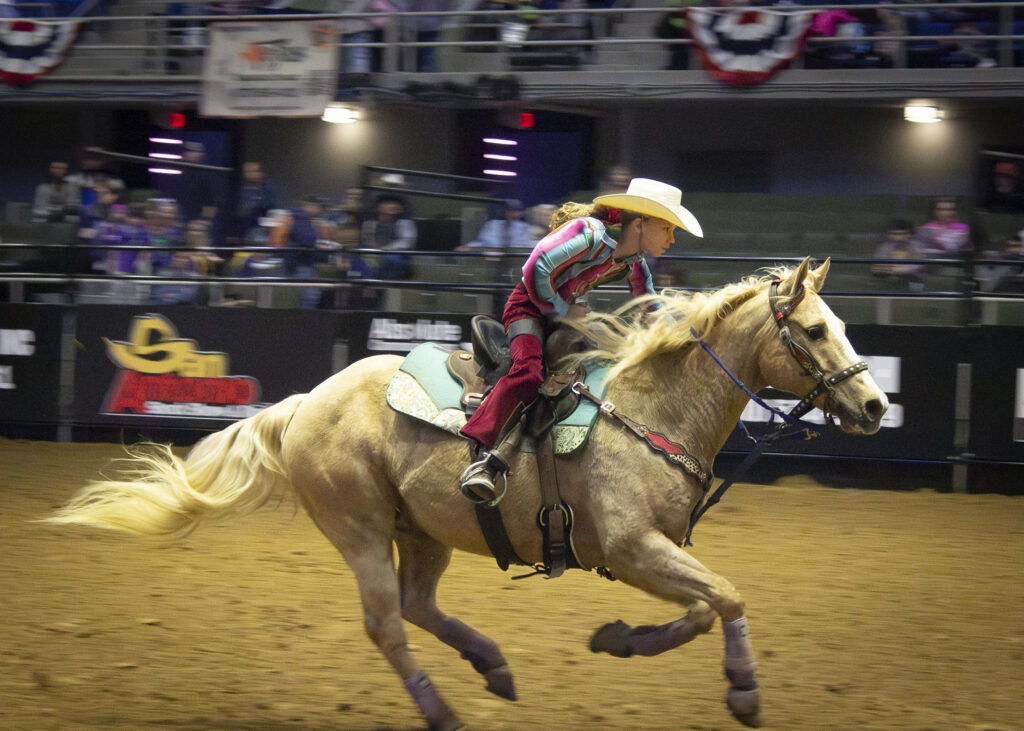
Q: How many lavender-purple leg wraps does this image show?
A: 4